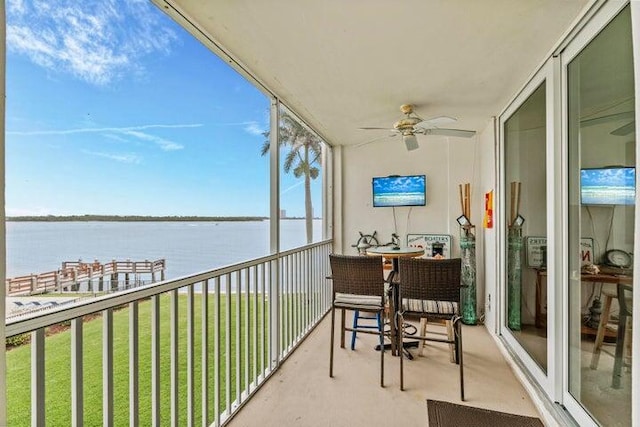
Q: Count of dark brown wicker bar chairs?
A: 2